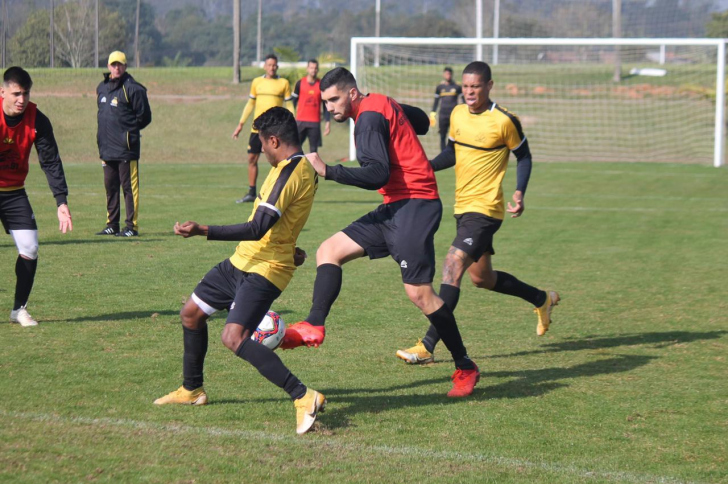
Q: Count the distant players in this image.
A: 3